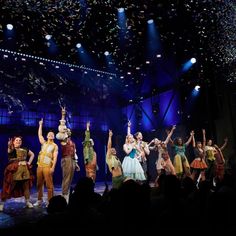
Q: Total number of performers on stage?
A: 12